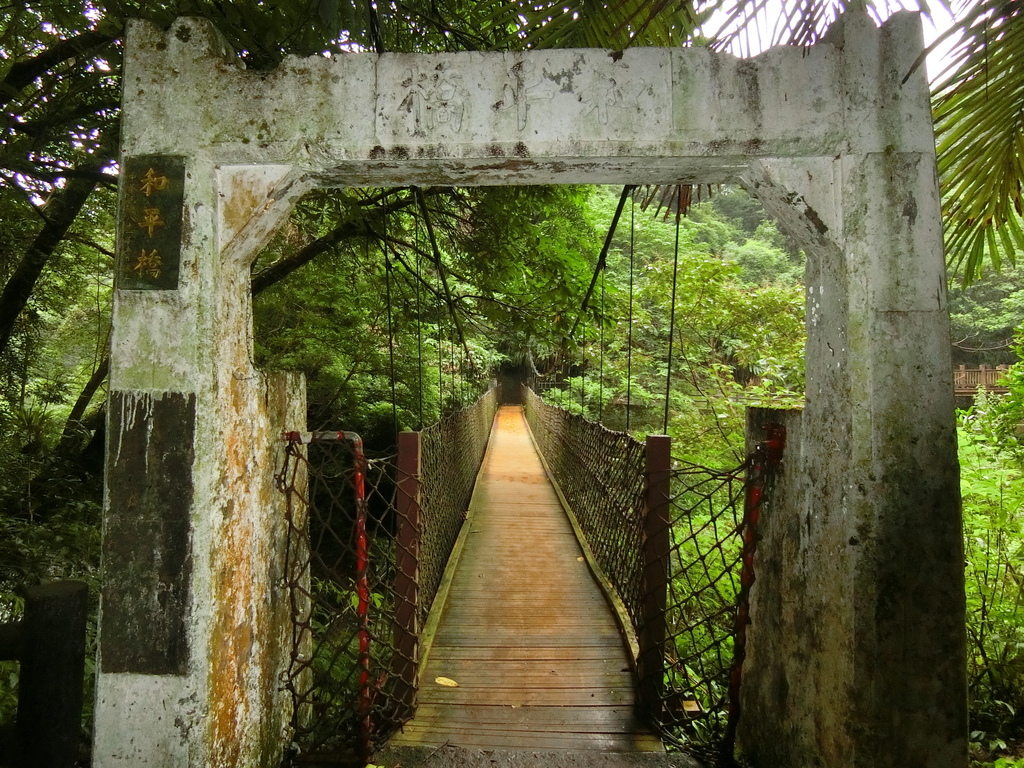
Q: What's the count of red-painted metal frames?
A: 2